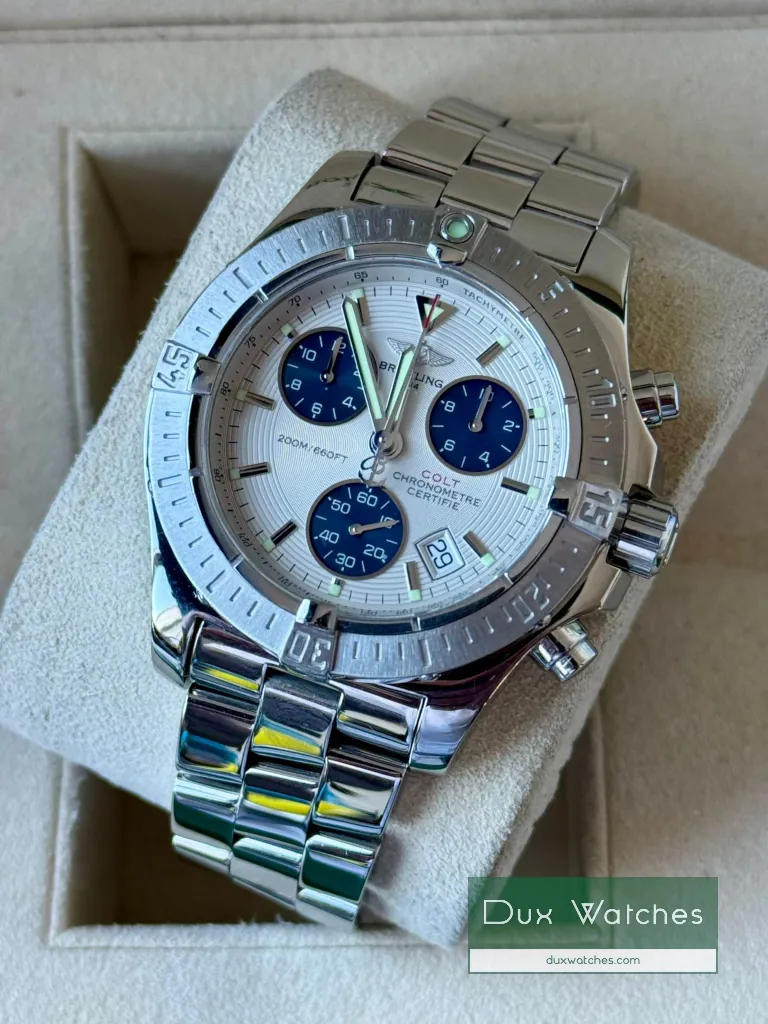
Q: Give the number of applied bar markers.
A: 11